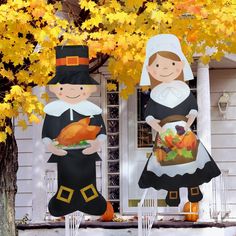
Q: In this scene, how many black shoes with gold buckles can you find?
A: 4